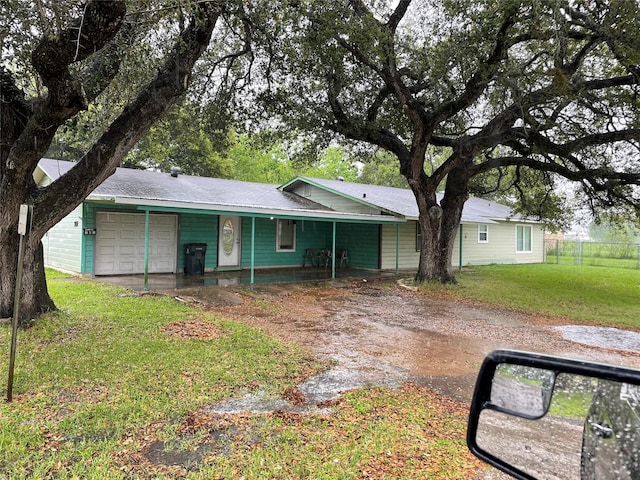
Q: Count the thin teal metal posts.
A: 5